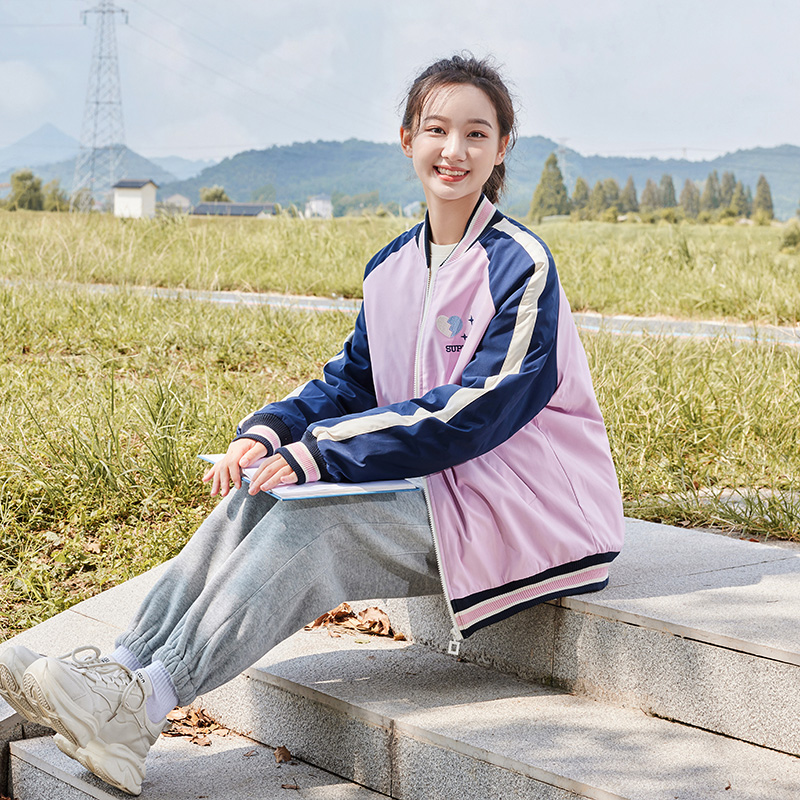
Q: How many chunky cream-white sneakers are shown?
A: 2